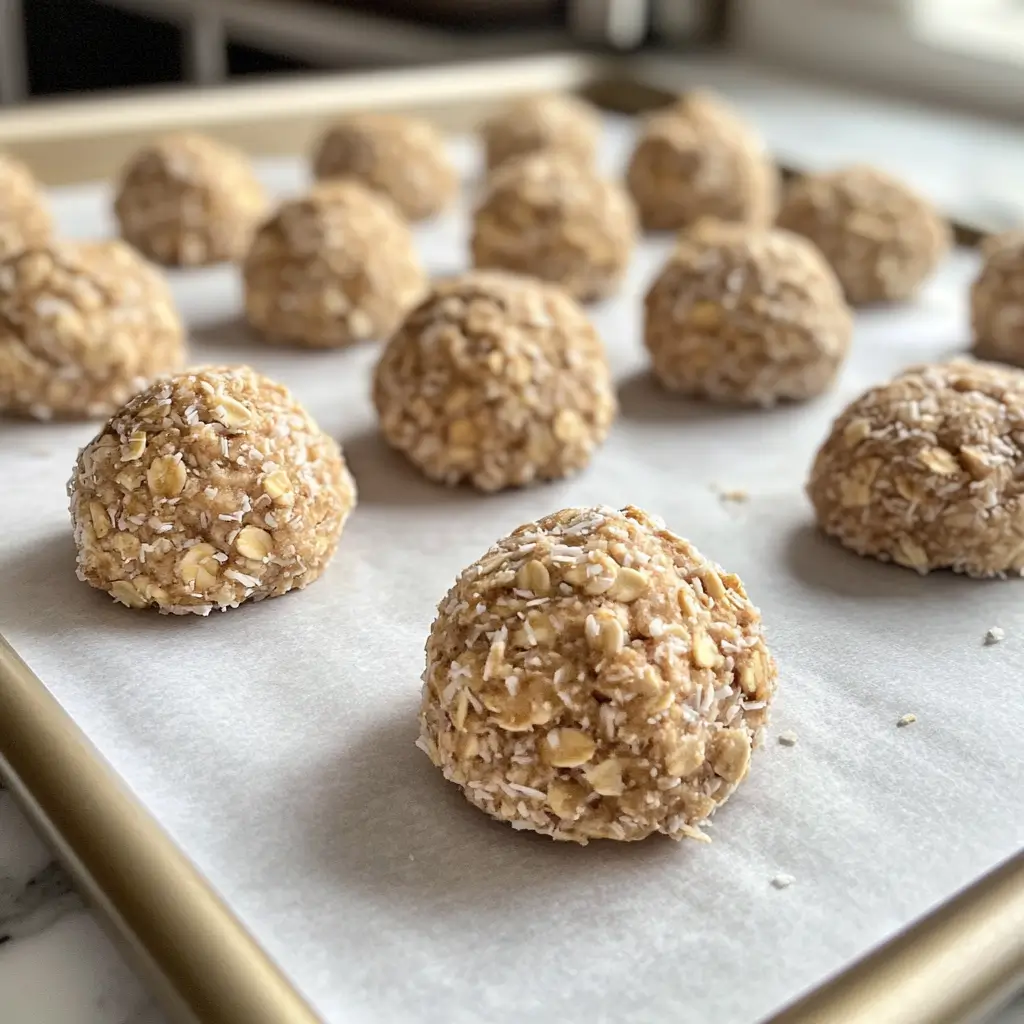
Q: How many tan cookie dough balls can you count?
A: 15